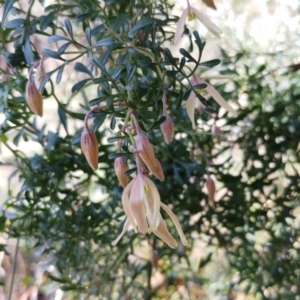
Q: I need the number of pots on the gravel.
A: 0